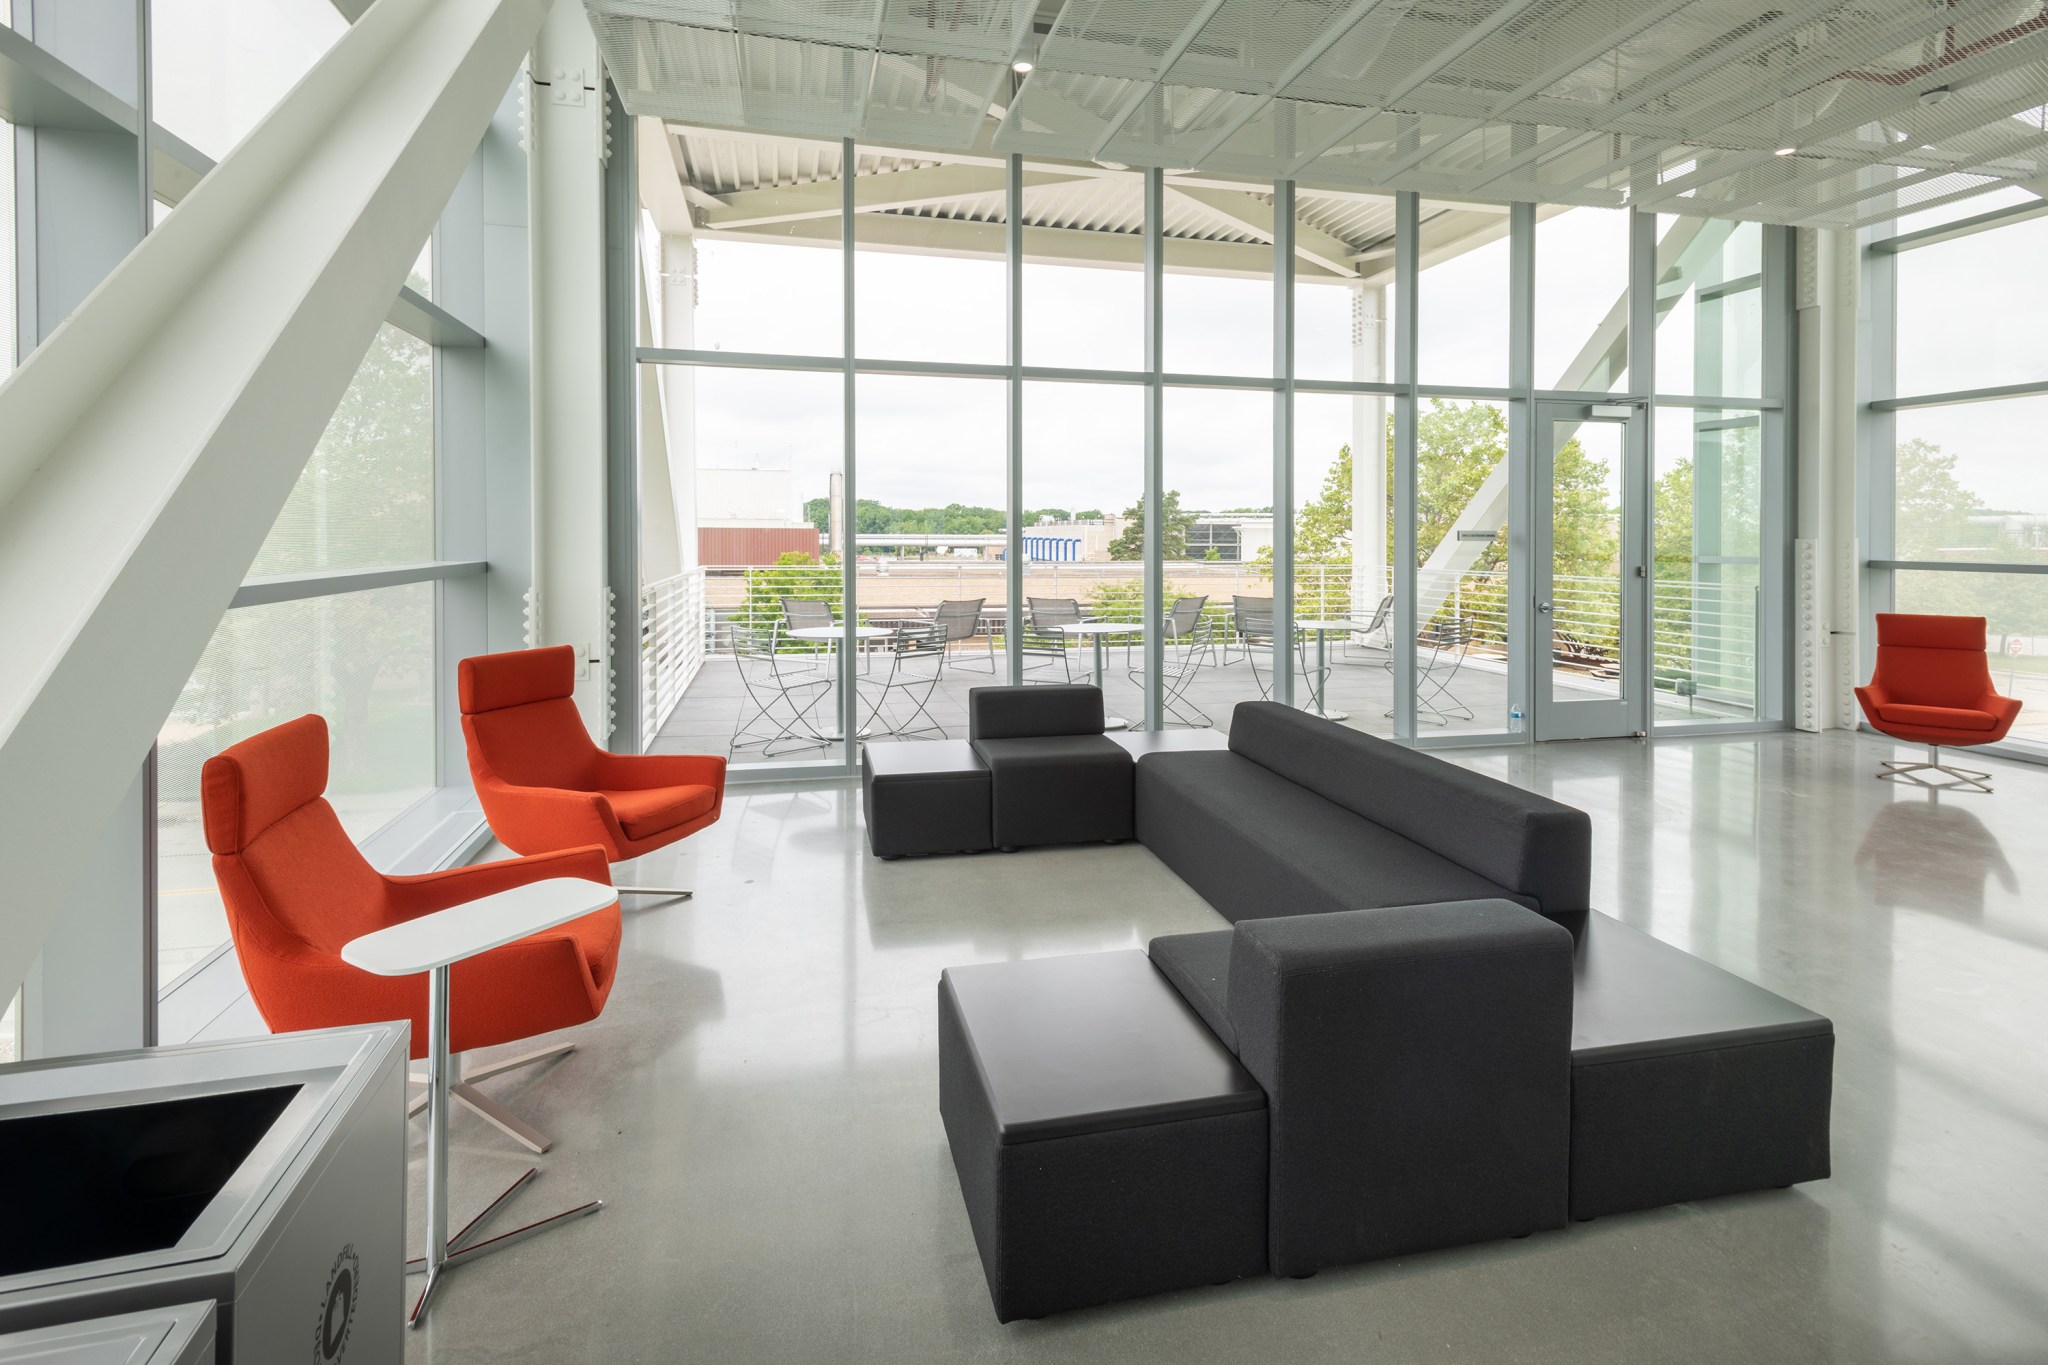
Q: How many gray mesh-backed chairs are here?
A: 6